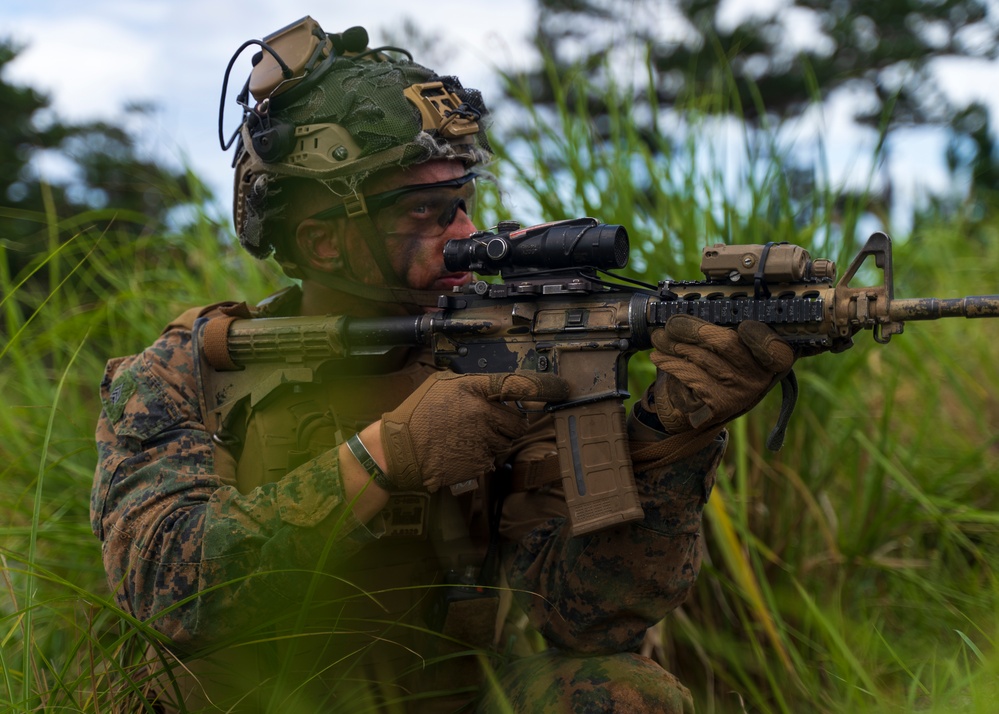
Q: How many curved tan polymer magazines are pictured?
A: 1